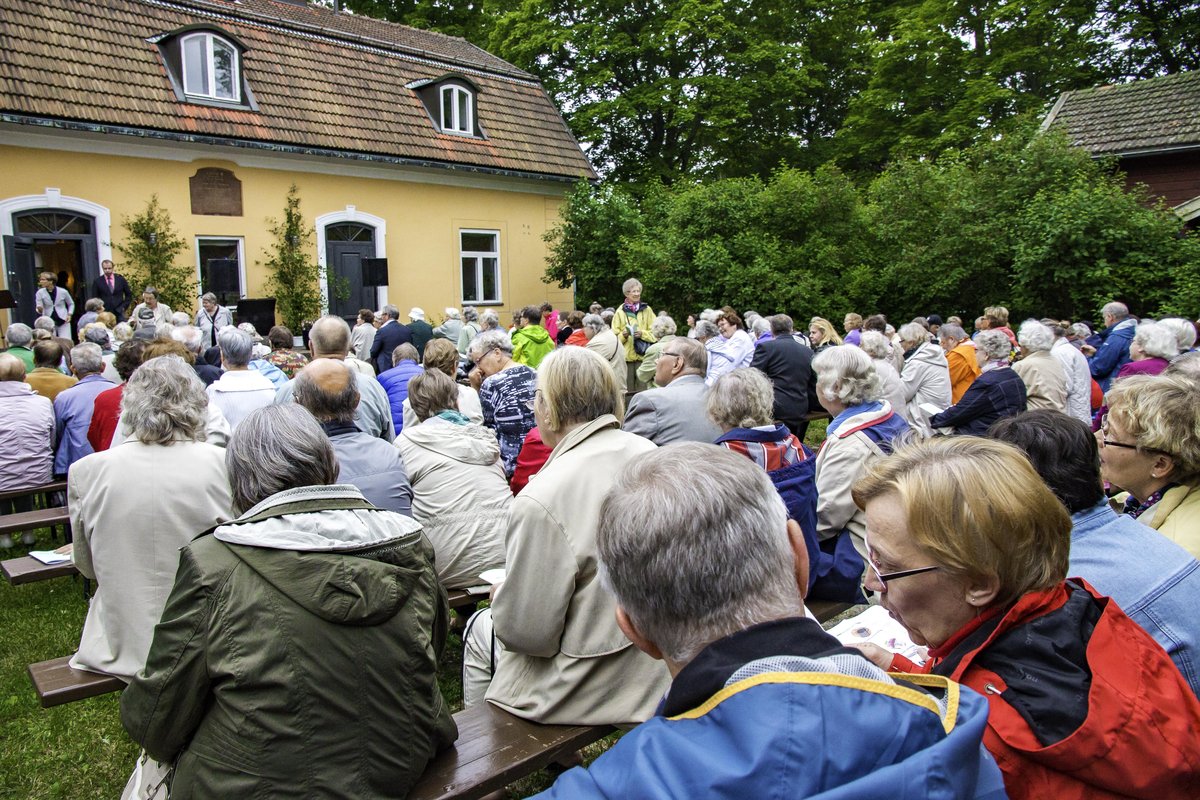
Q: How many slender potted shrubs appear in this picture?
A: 2